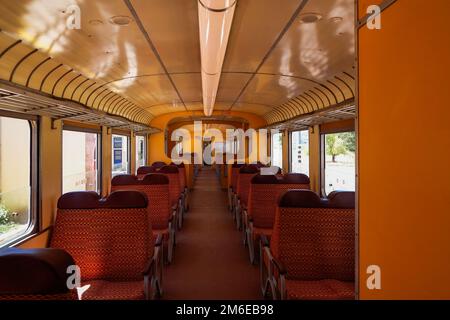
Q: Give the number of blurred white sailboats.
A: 0